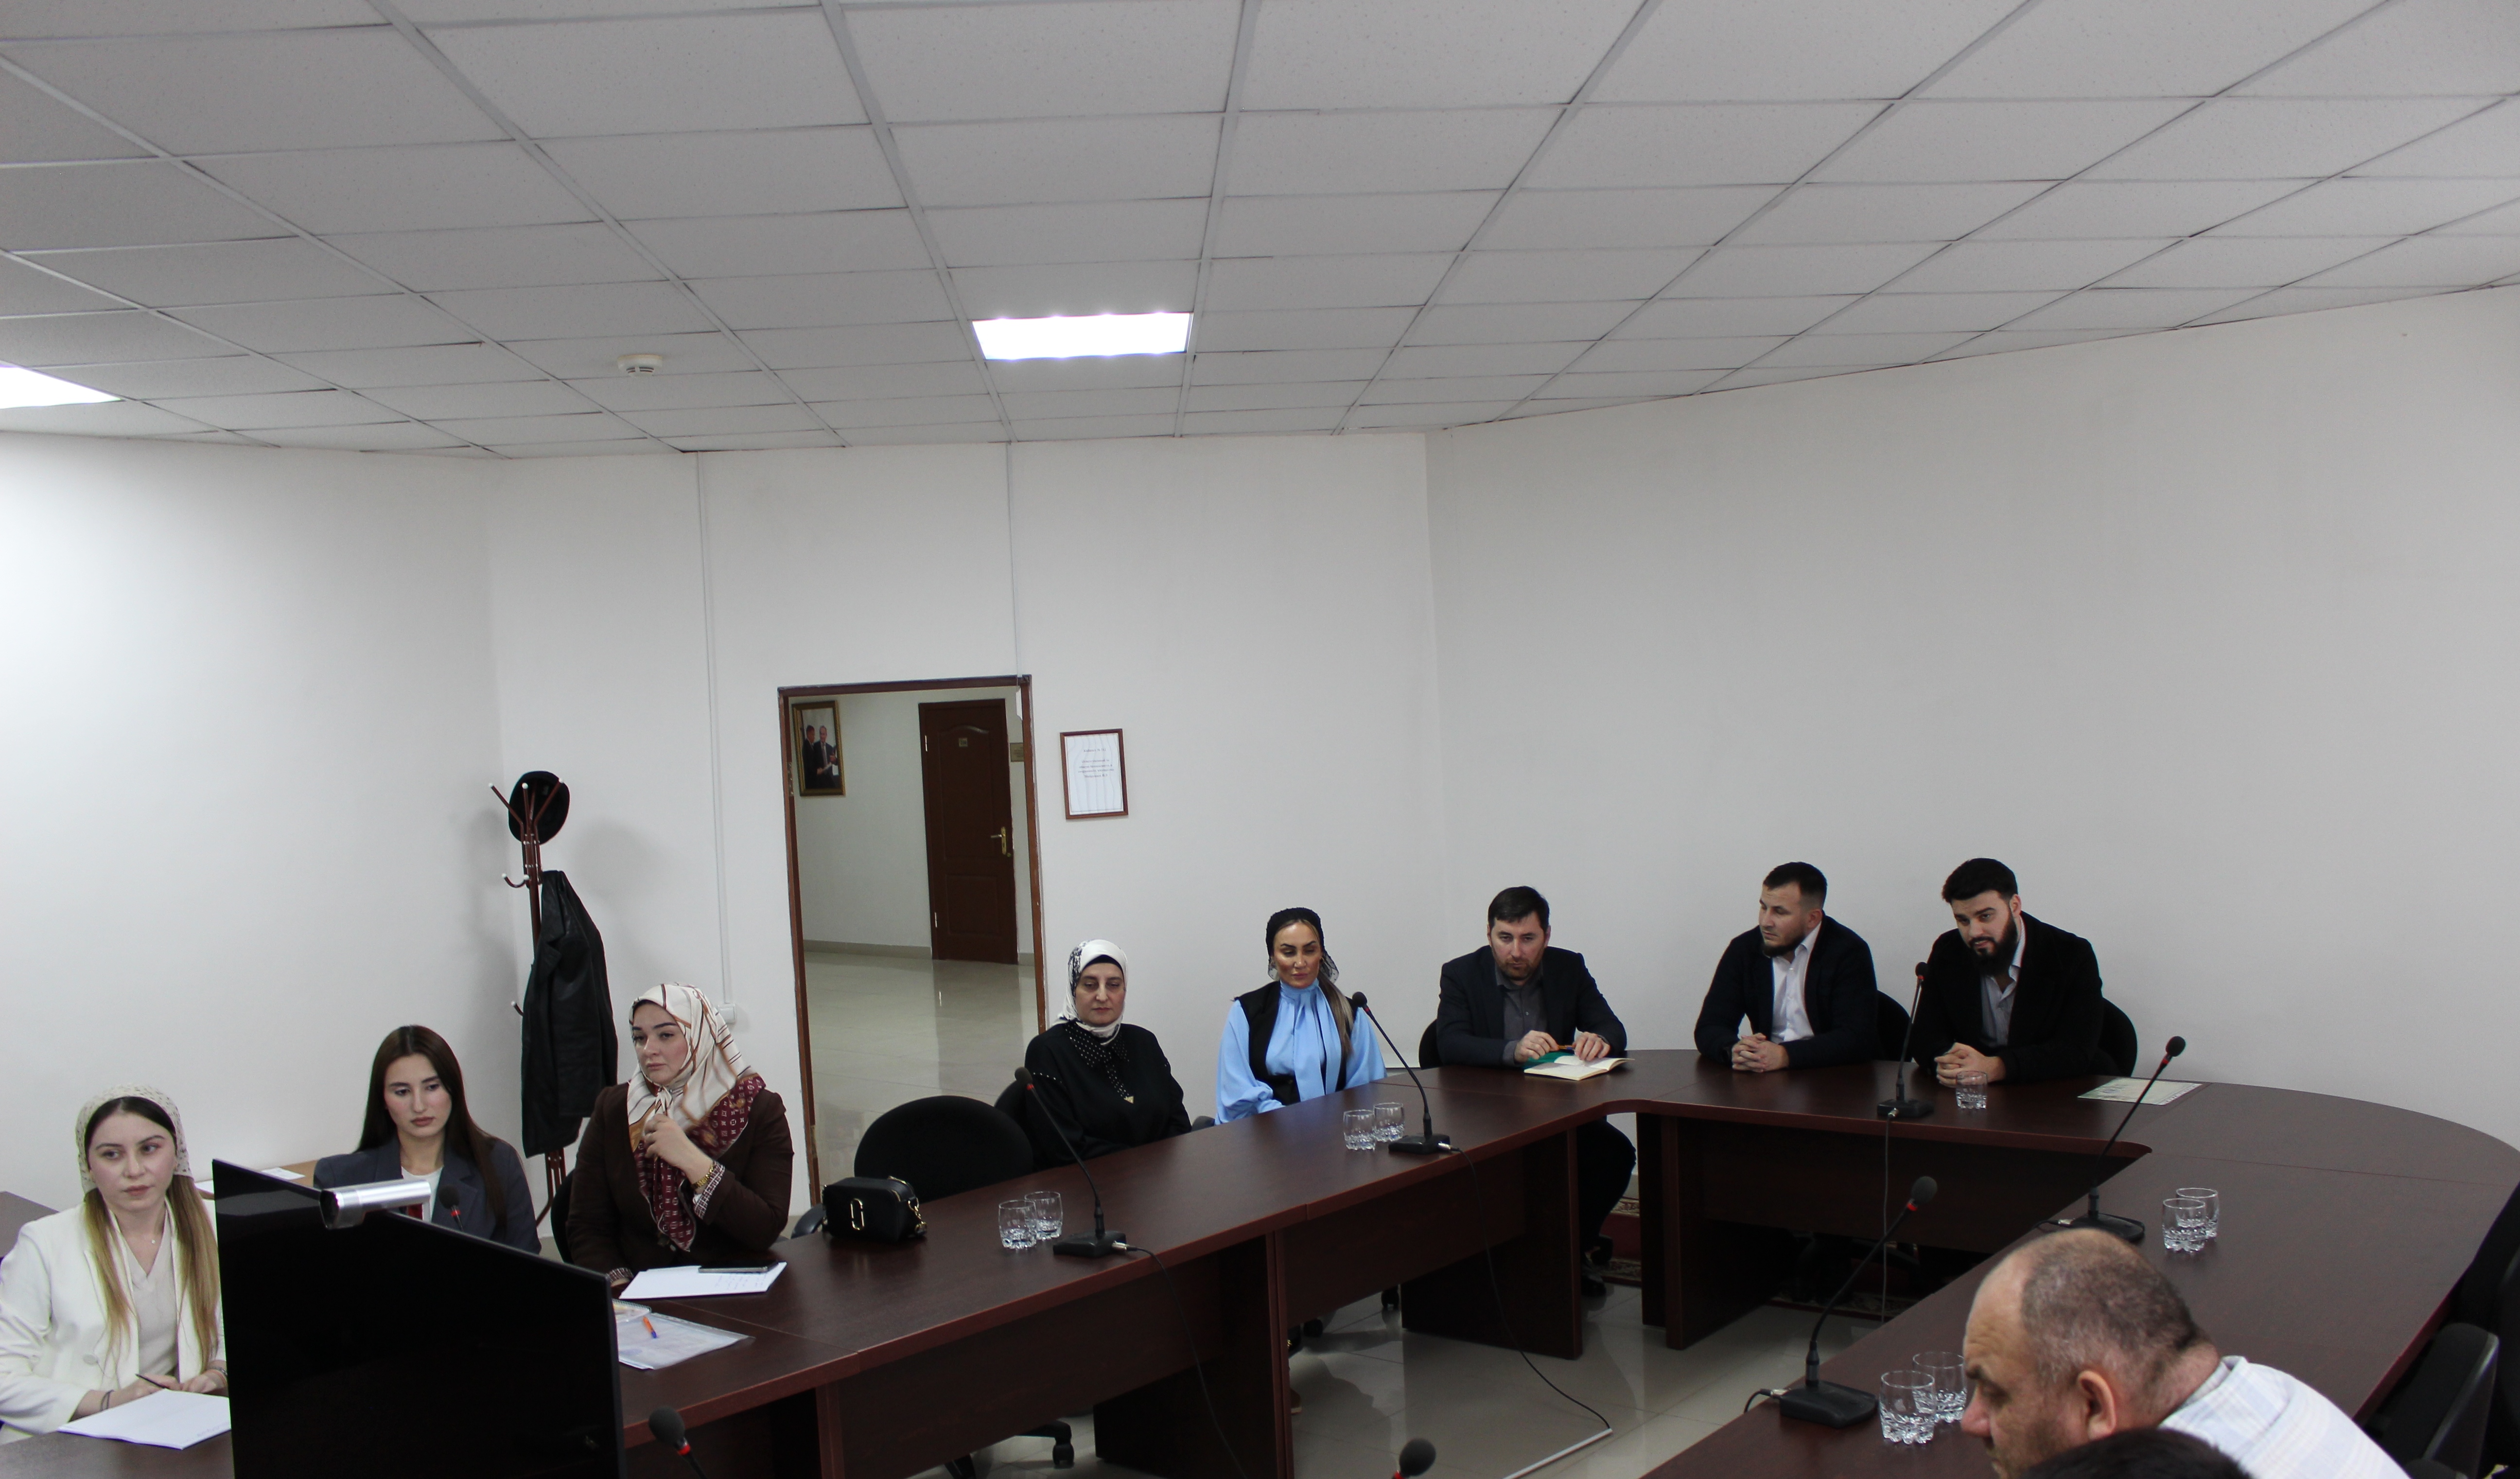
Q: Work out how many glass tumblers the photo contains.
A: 9